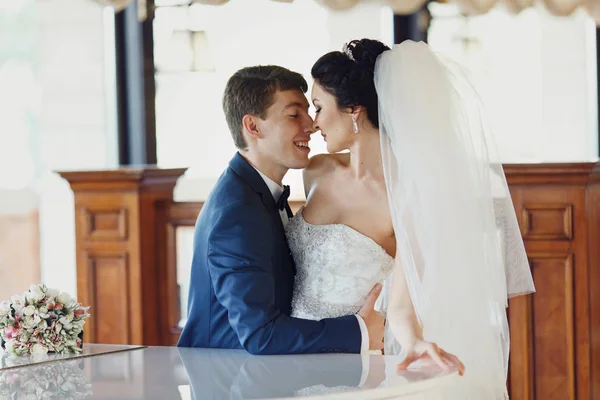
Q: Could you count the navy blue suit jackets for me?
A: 1